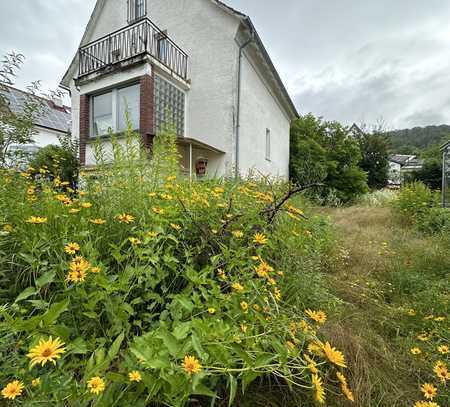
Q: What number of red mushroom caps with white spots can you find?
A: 0